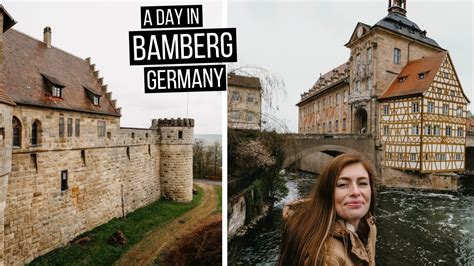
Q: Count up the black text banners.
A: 3